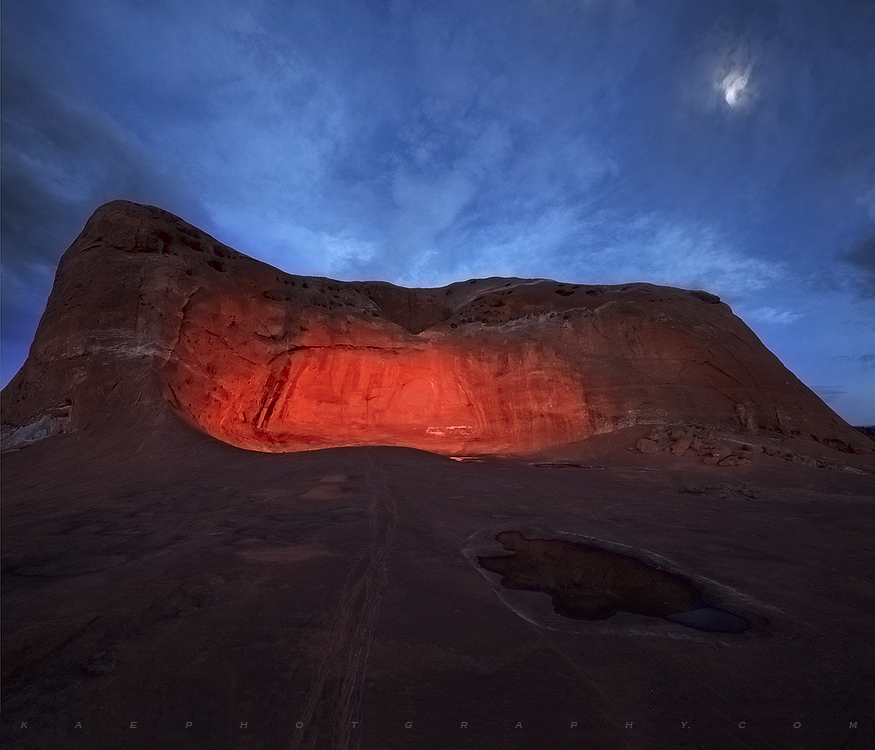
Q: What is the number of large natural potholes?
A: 1